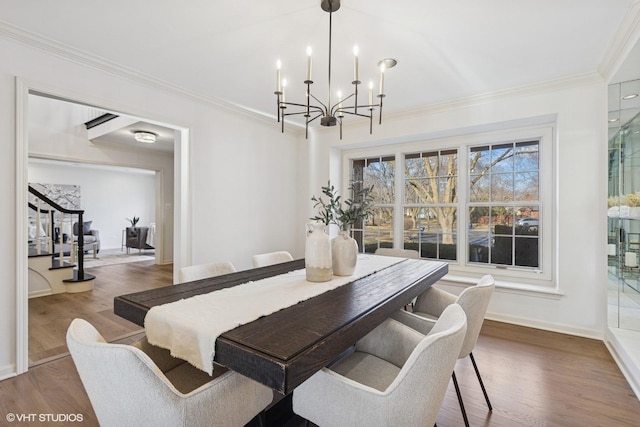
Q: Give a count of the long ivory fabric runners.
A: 1